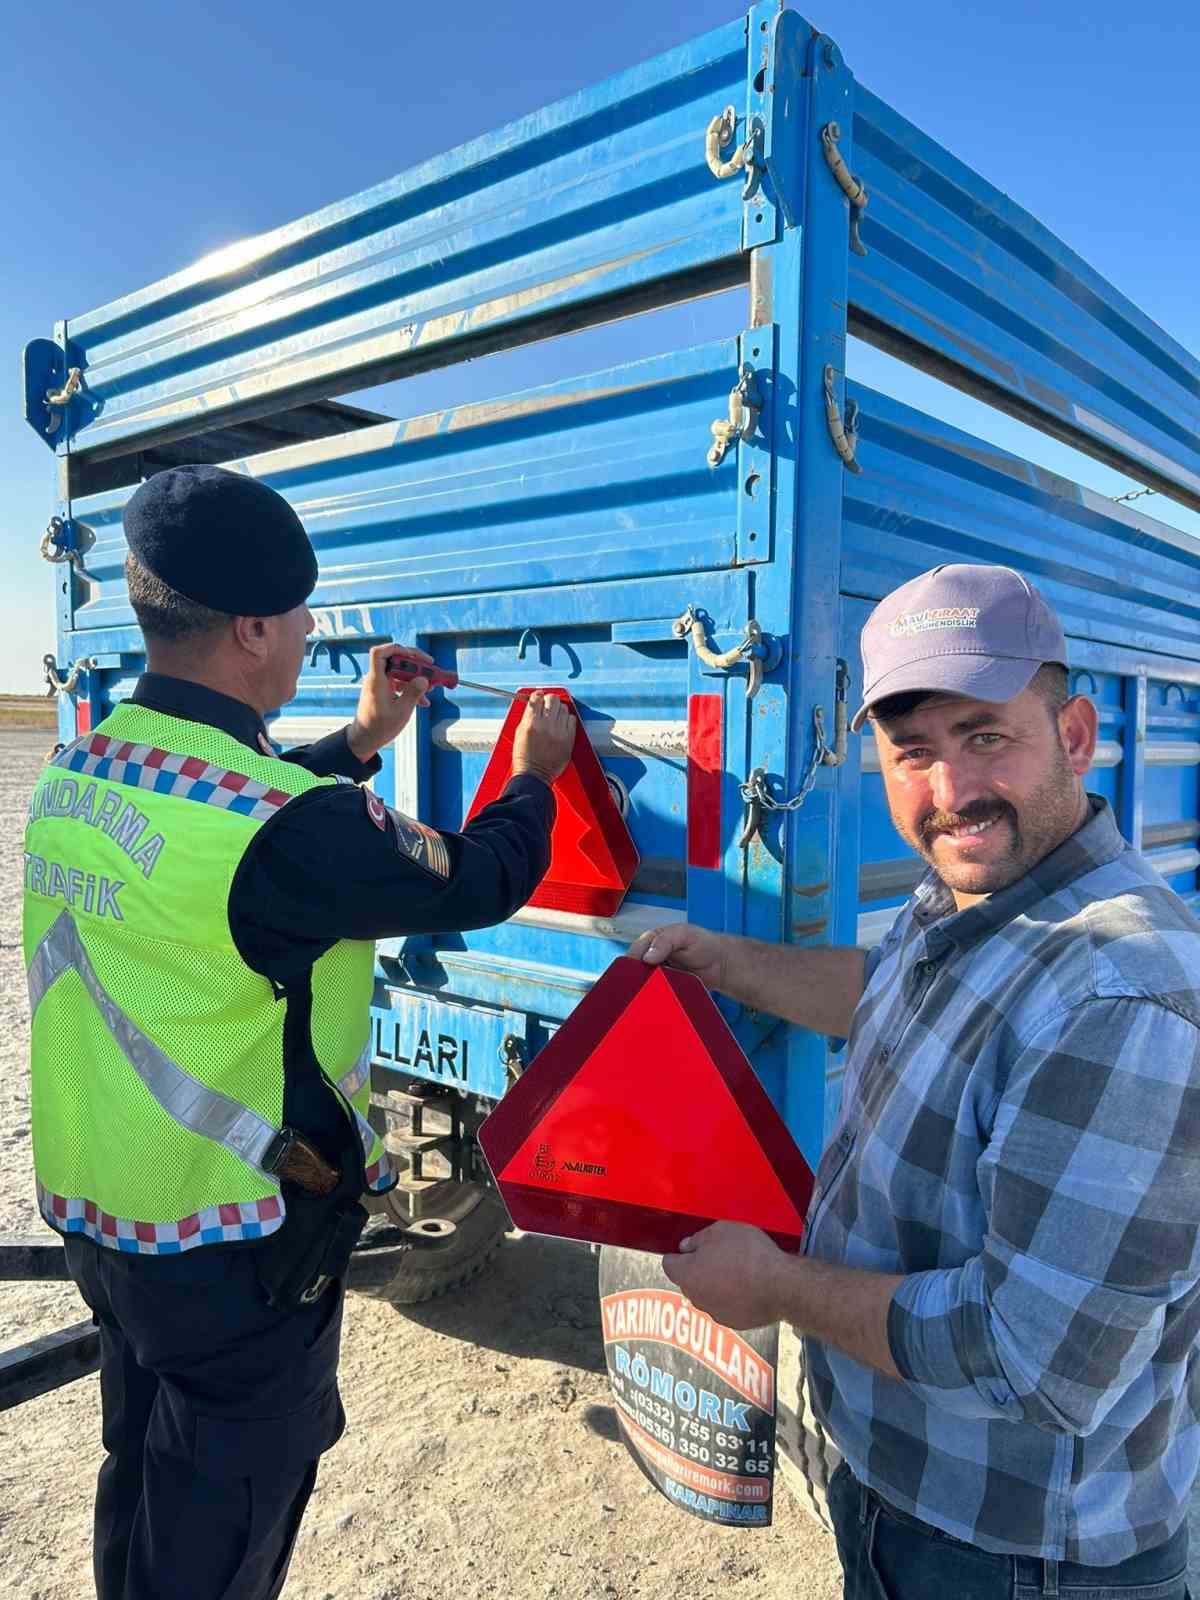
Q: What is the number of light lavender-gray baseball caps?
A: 1